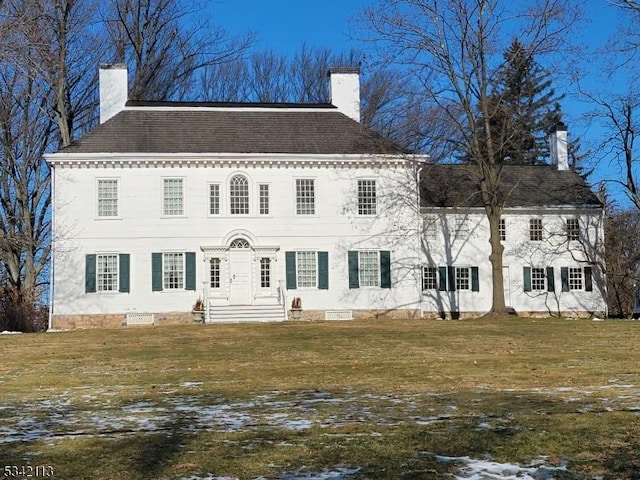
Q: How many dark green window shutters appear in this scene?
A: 15